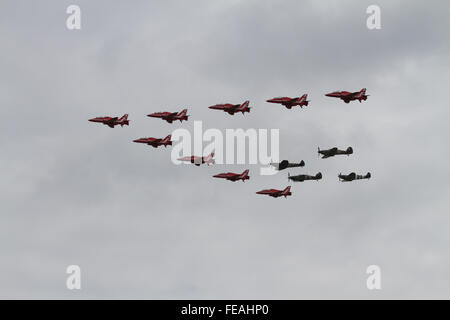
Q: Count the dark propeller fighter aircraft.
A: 4